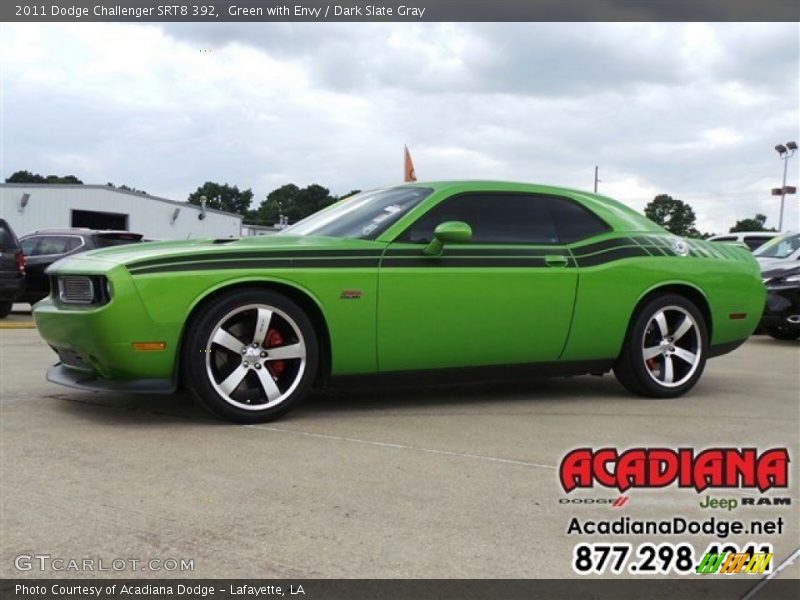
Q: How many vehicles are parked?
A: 6